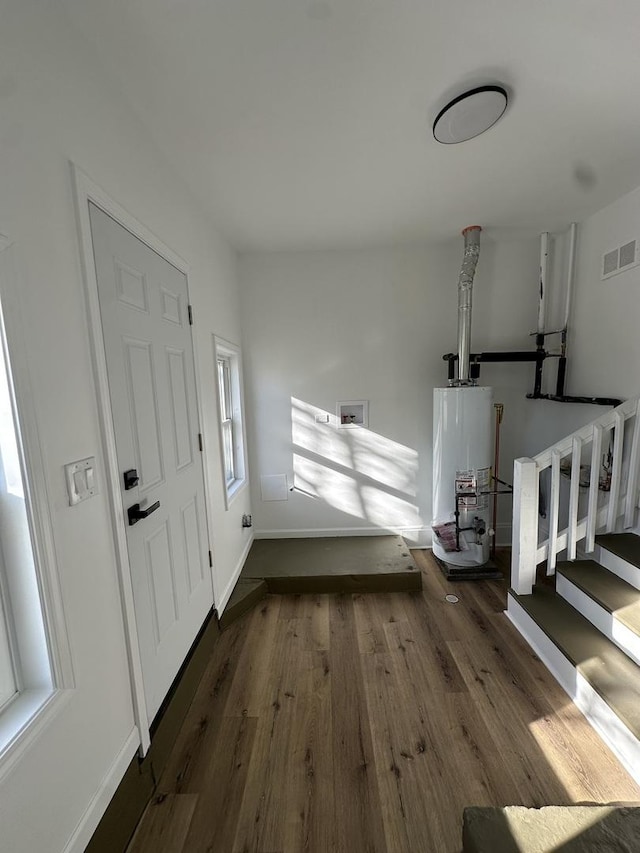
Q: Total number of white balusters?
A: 5